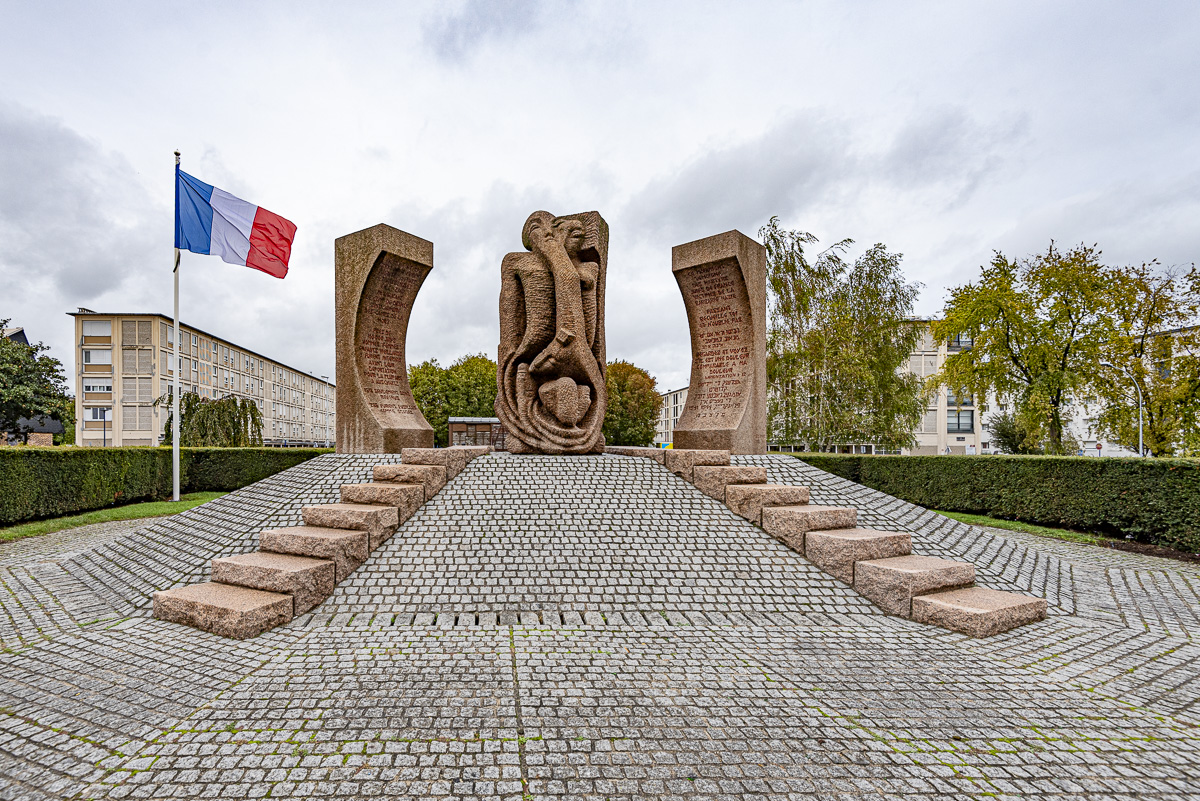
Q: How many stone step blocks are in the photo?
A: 14